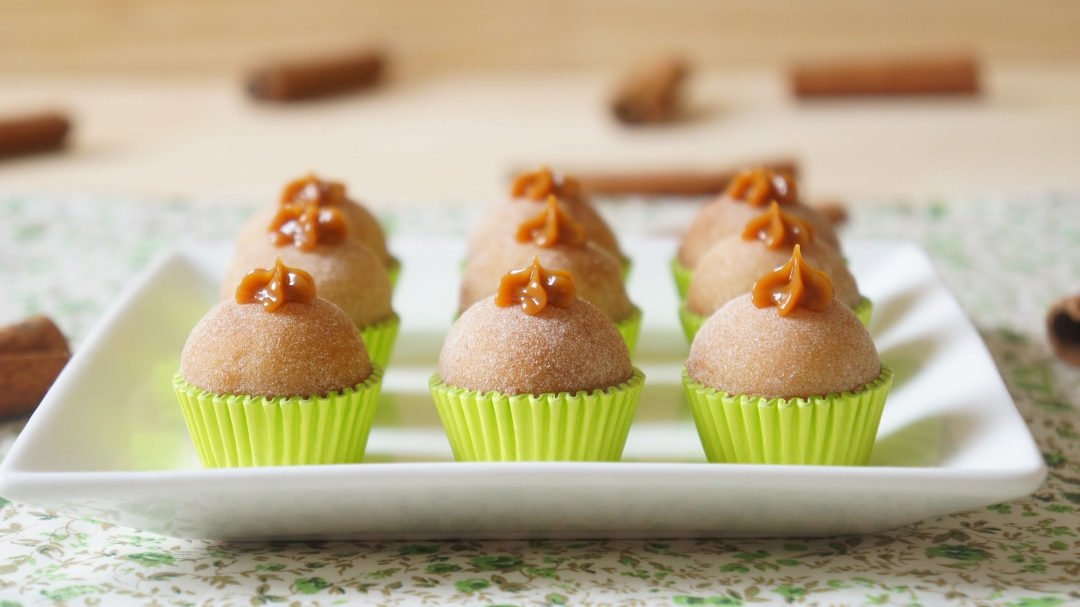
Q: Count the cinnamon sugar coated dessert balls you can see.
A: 9